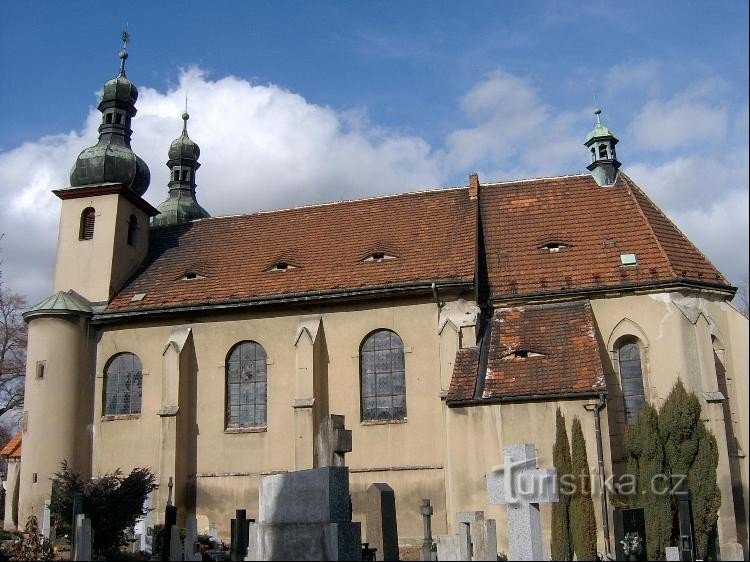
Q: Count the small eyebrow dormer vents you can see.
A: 5